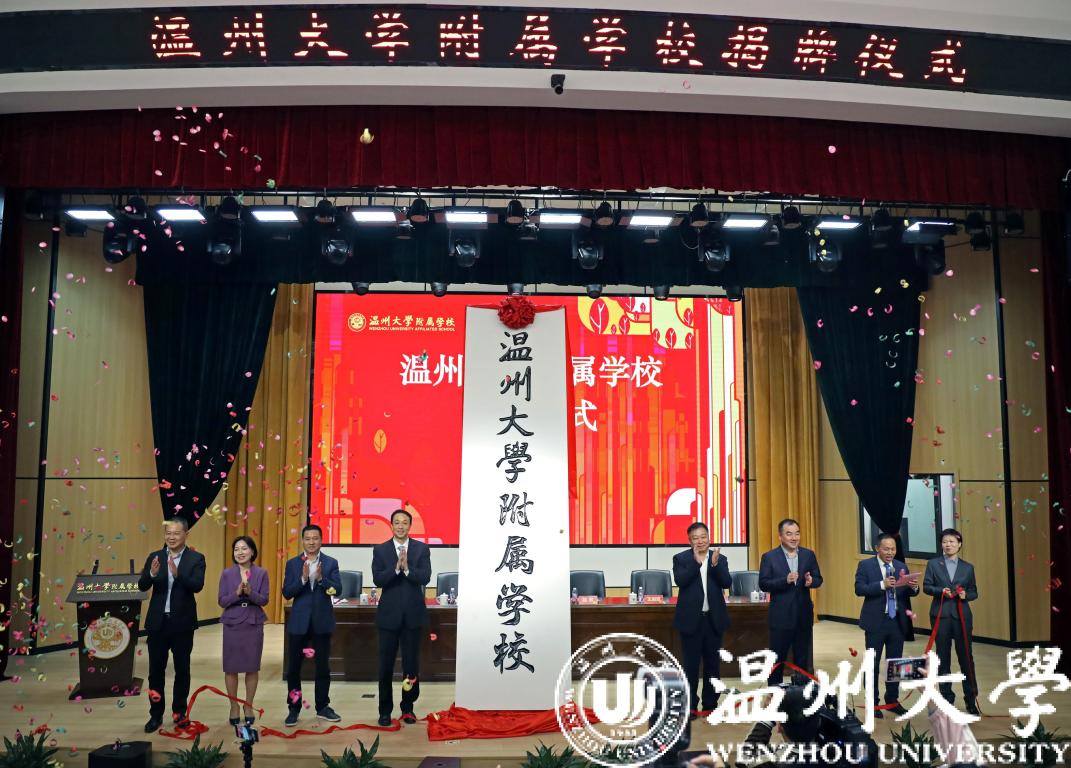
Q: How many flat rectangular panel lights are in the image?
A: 10